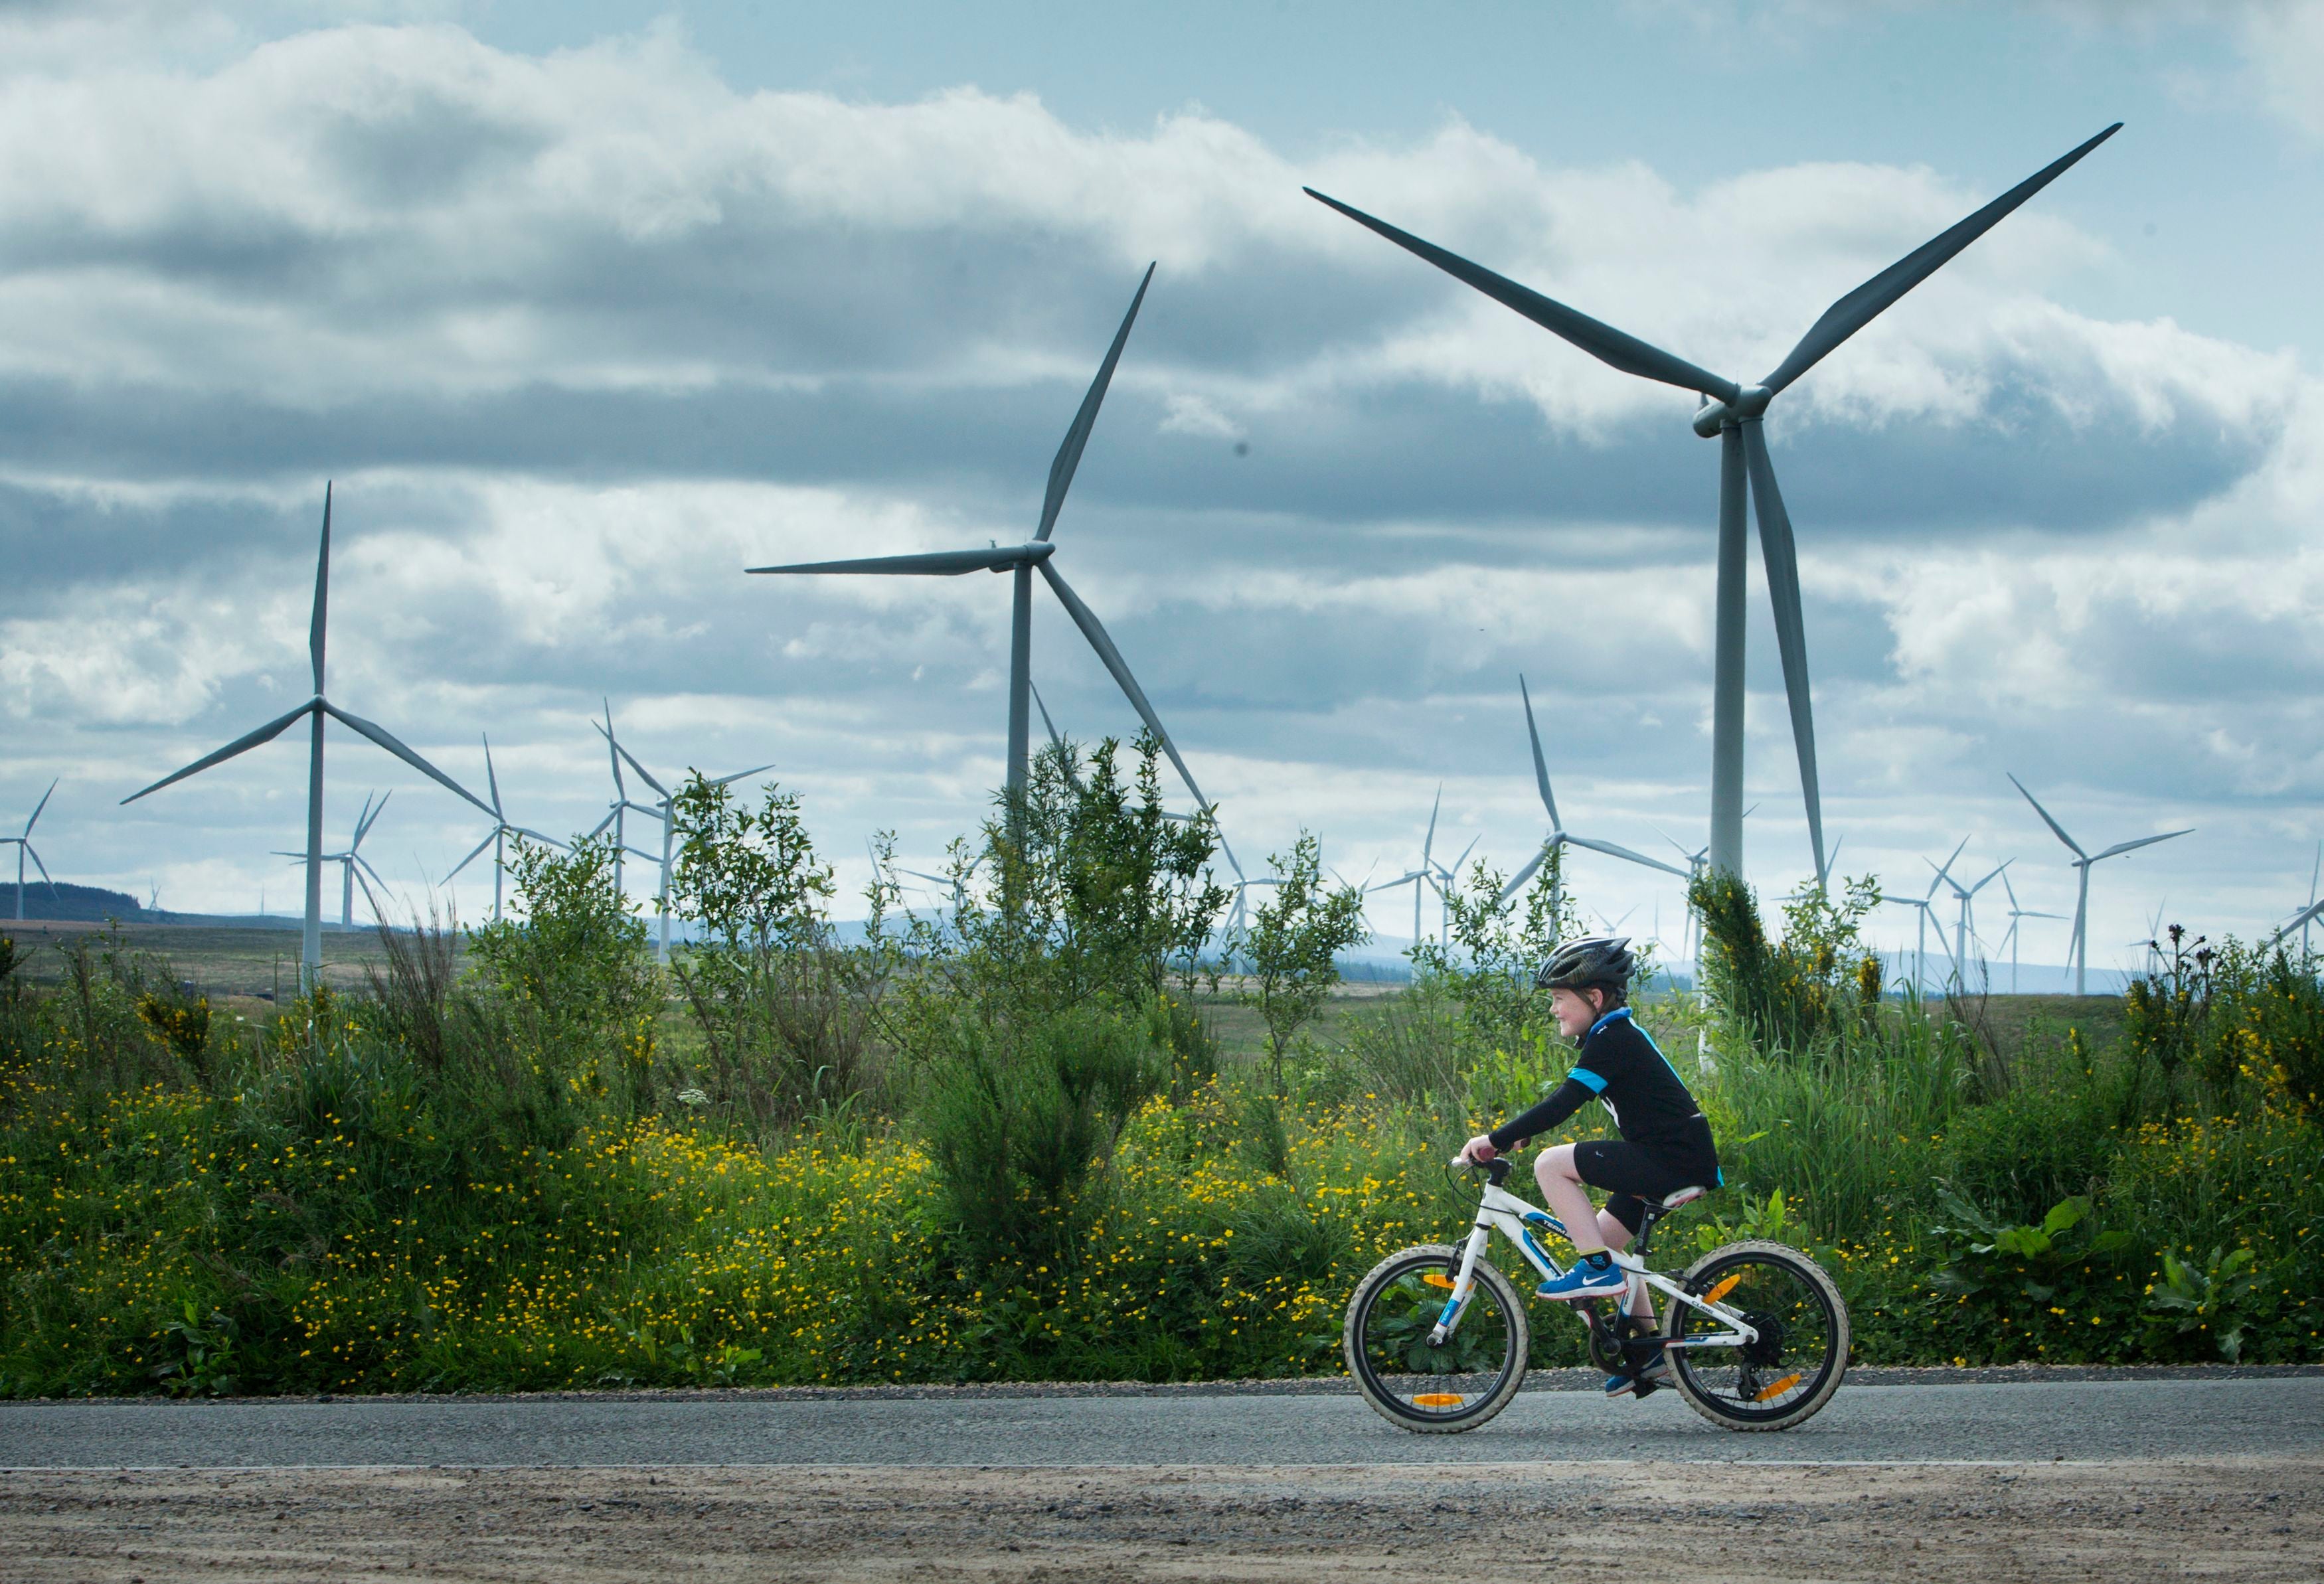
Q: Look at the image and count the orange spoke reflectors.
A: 4